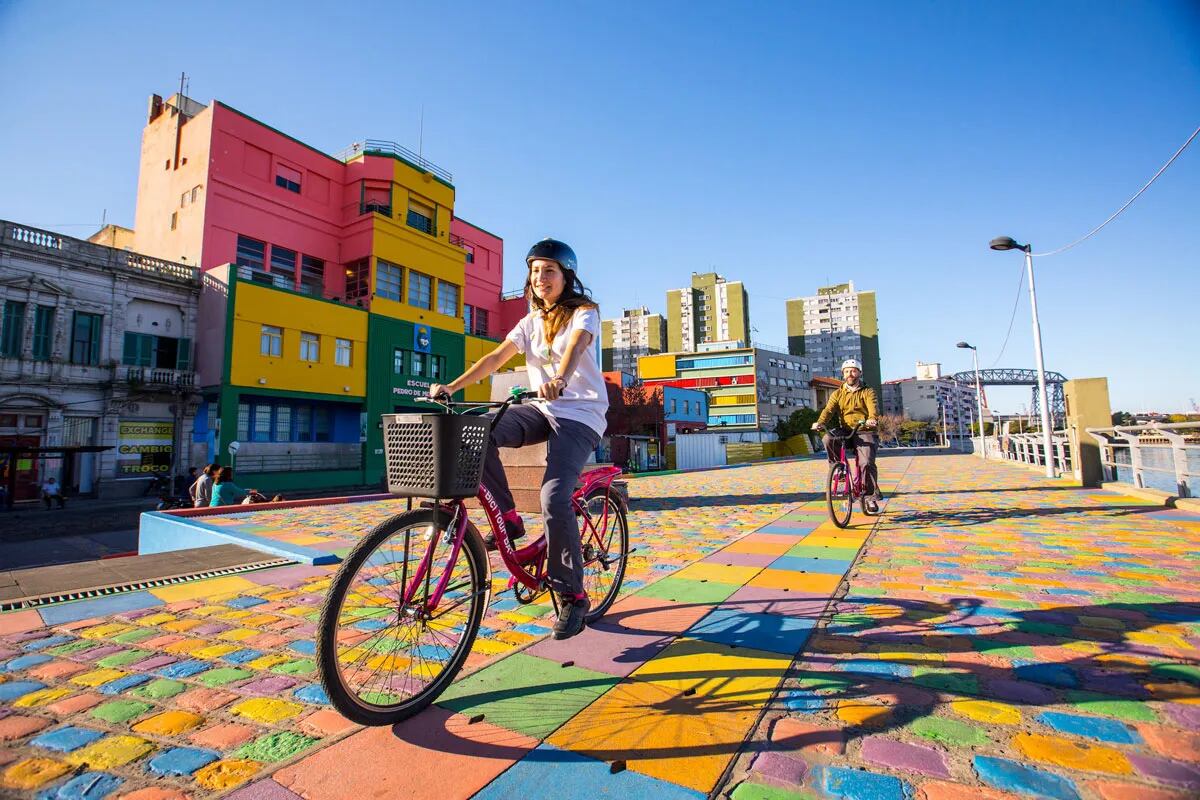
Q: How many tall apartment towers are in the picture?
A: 3